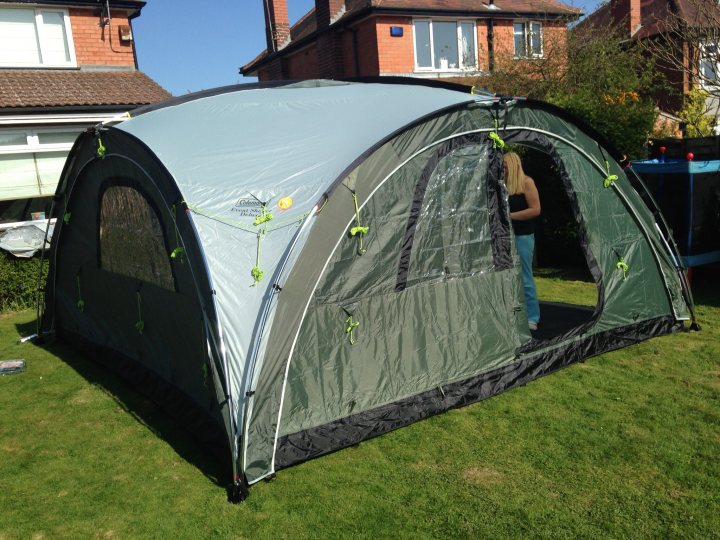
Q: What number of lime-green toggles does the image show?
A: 13